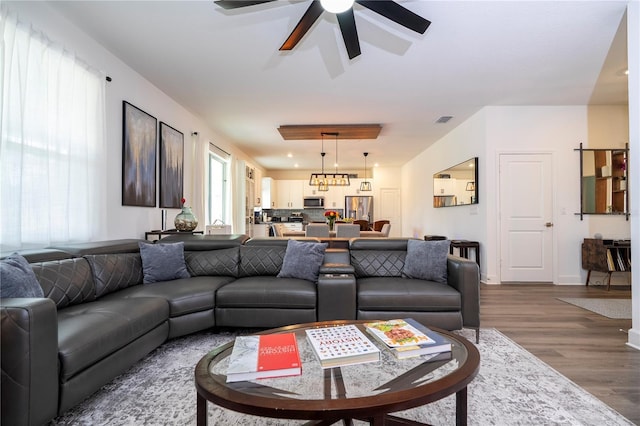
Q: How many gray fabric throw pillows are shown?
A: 4